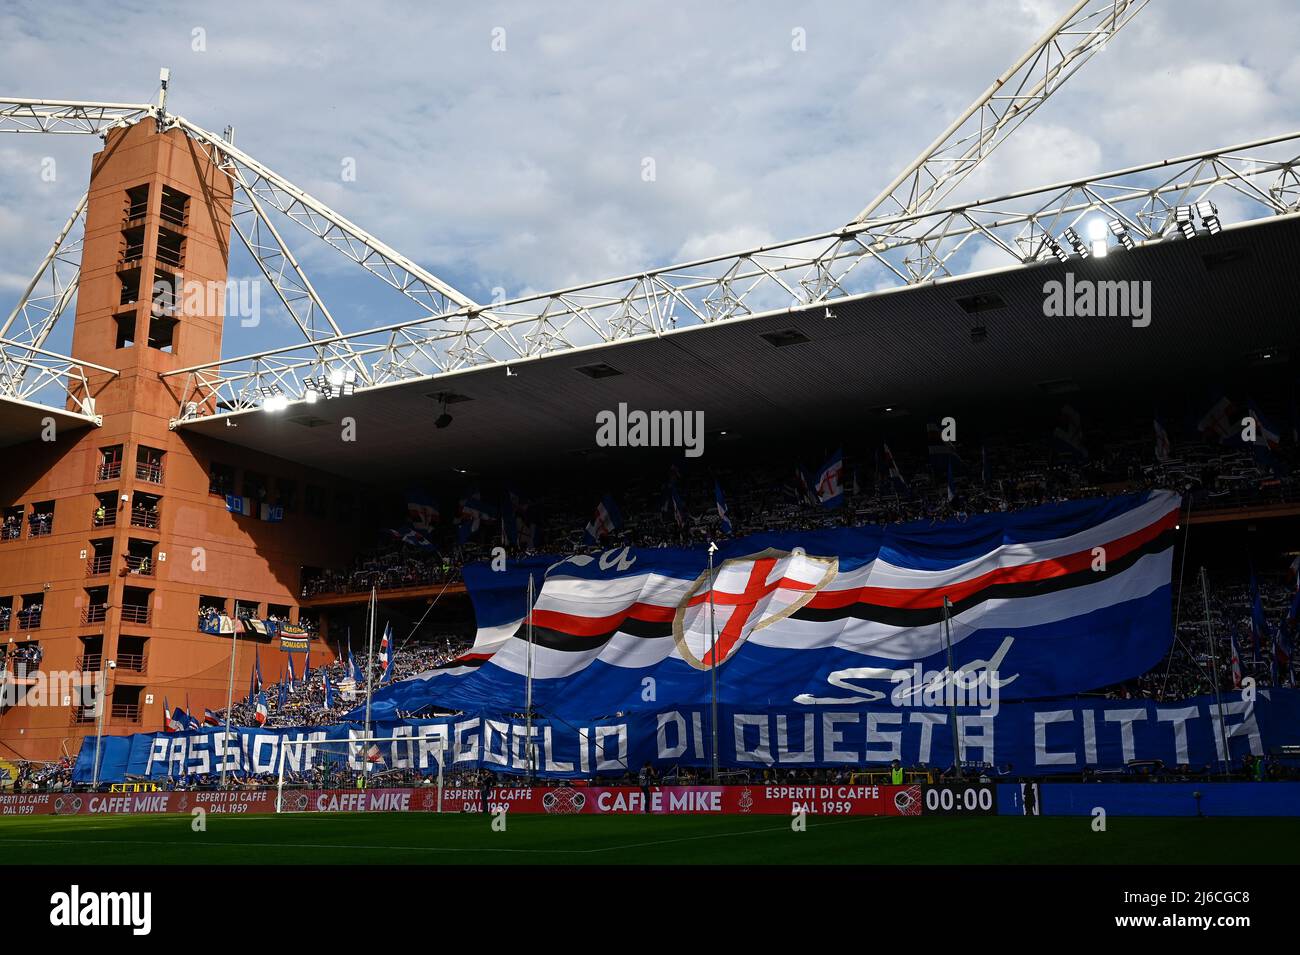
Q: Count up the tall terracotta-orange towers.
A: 1